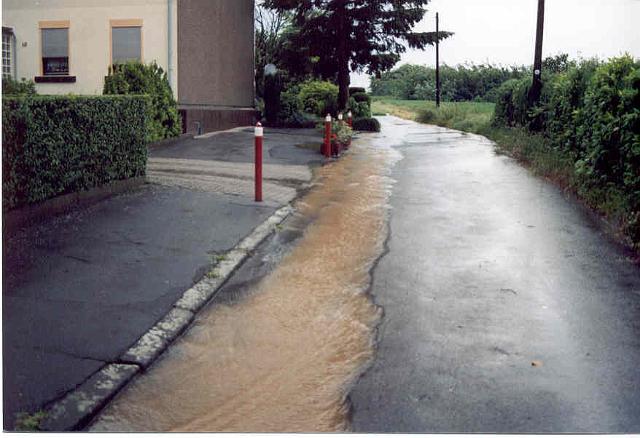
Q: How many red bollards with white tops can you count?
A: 4